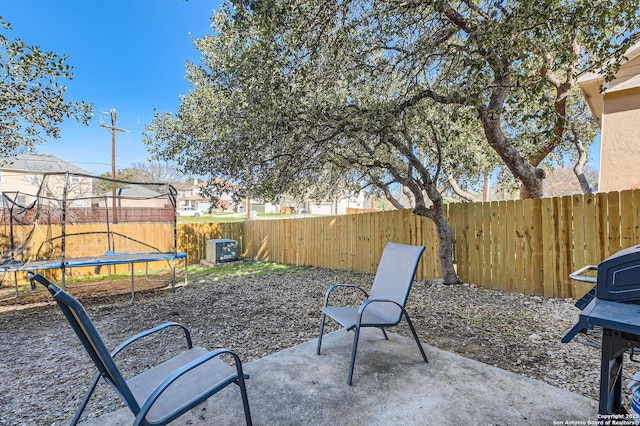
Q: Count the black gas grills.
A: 1